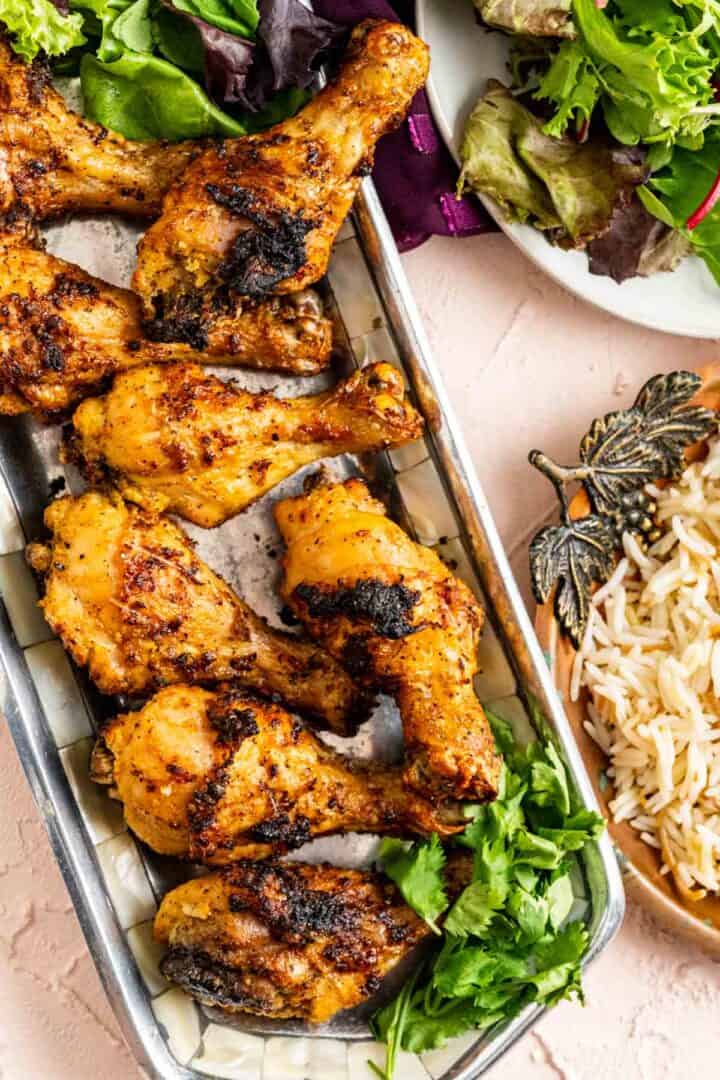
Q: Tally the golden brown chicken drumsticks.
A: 8